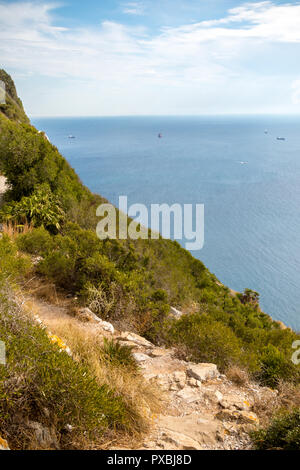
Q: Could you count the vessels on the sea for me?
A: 5